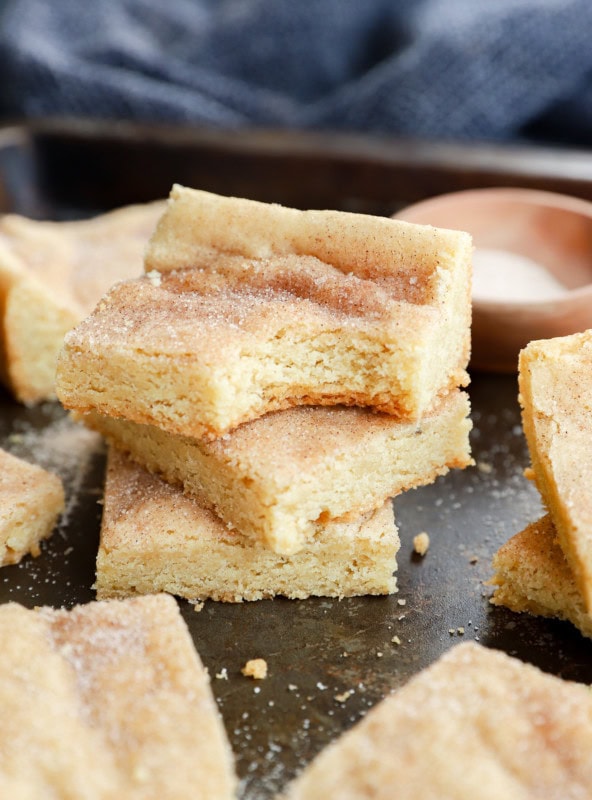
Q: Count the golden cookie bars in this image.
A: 9